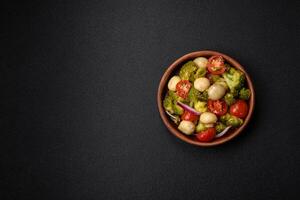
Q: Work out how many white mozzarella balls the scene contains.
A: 6